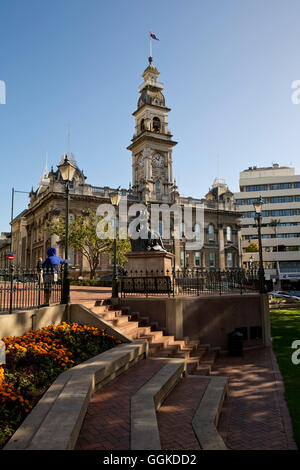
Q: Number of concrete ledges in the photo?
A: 3